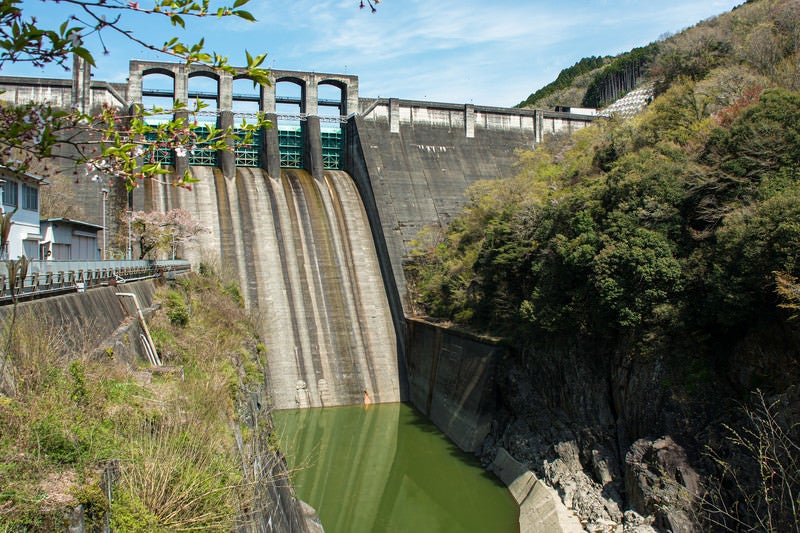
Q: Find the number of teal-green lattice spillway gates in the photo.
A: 5